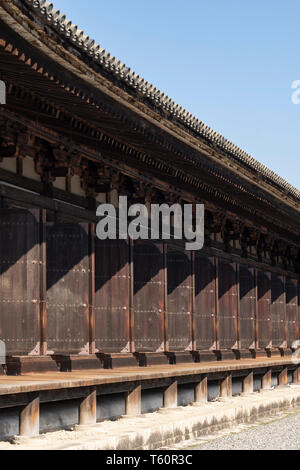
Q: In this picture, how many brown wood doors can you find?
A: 11